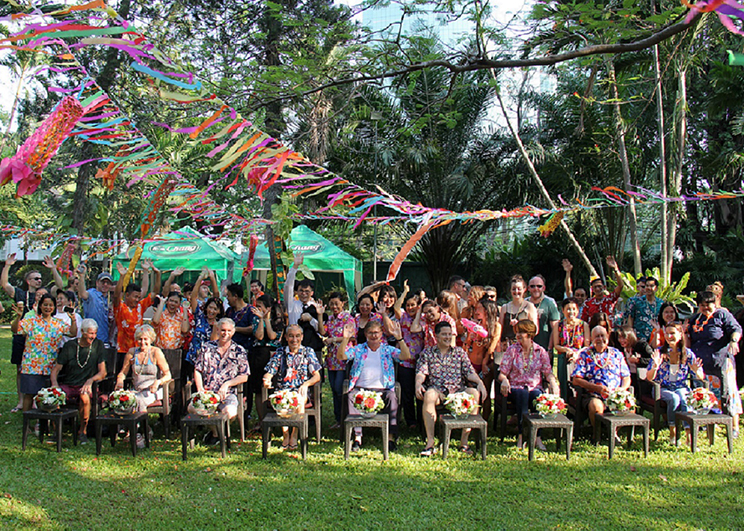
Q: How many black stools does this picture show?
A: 9